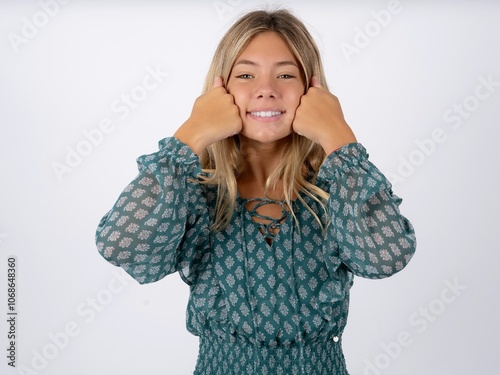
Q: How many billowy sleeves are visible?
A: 2